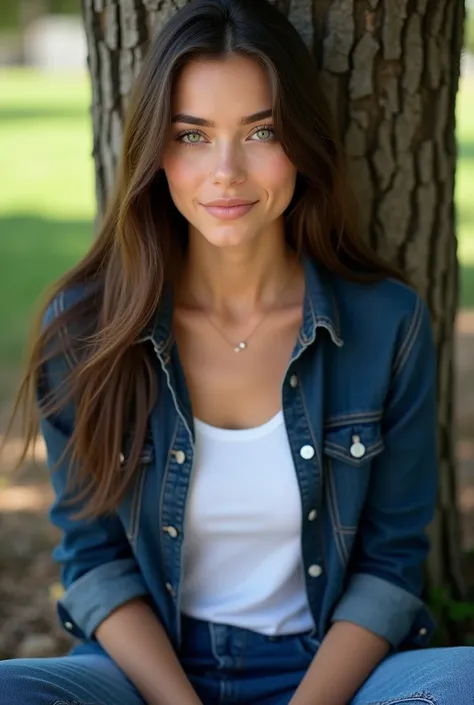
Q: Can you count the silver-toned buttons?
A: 11